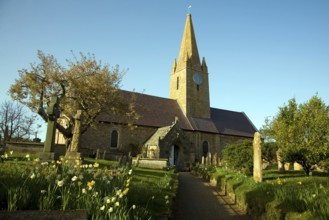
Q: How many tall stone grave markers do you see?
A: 3